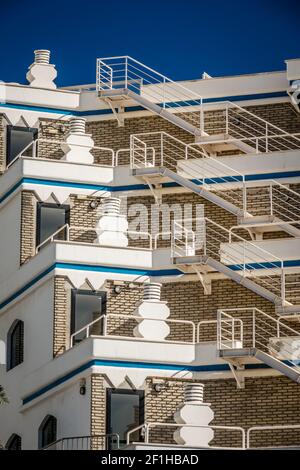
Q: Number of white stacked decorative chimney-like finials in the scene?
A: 5